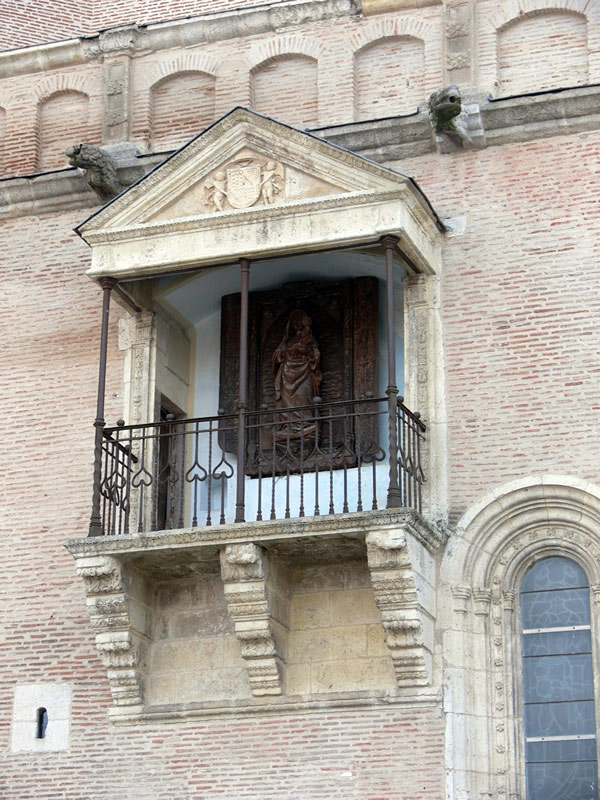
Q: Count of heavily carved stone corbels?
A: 3